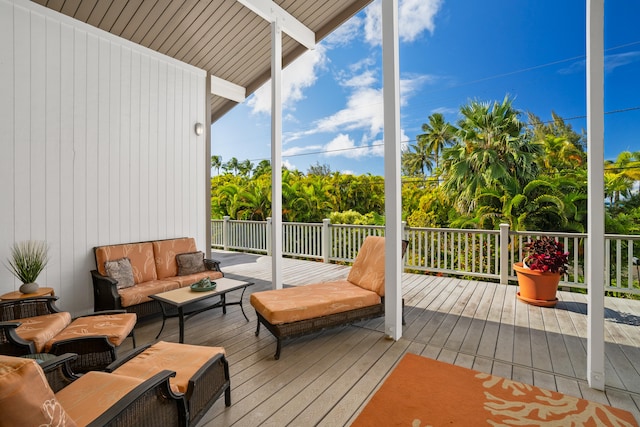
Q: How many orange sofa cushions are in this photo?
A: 4